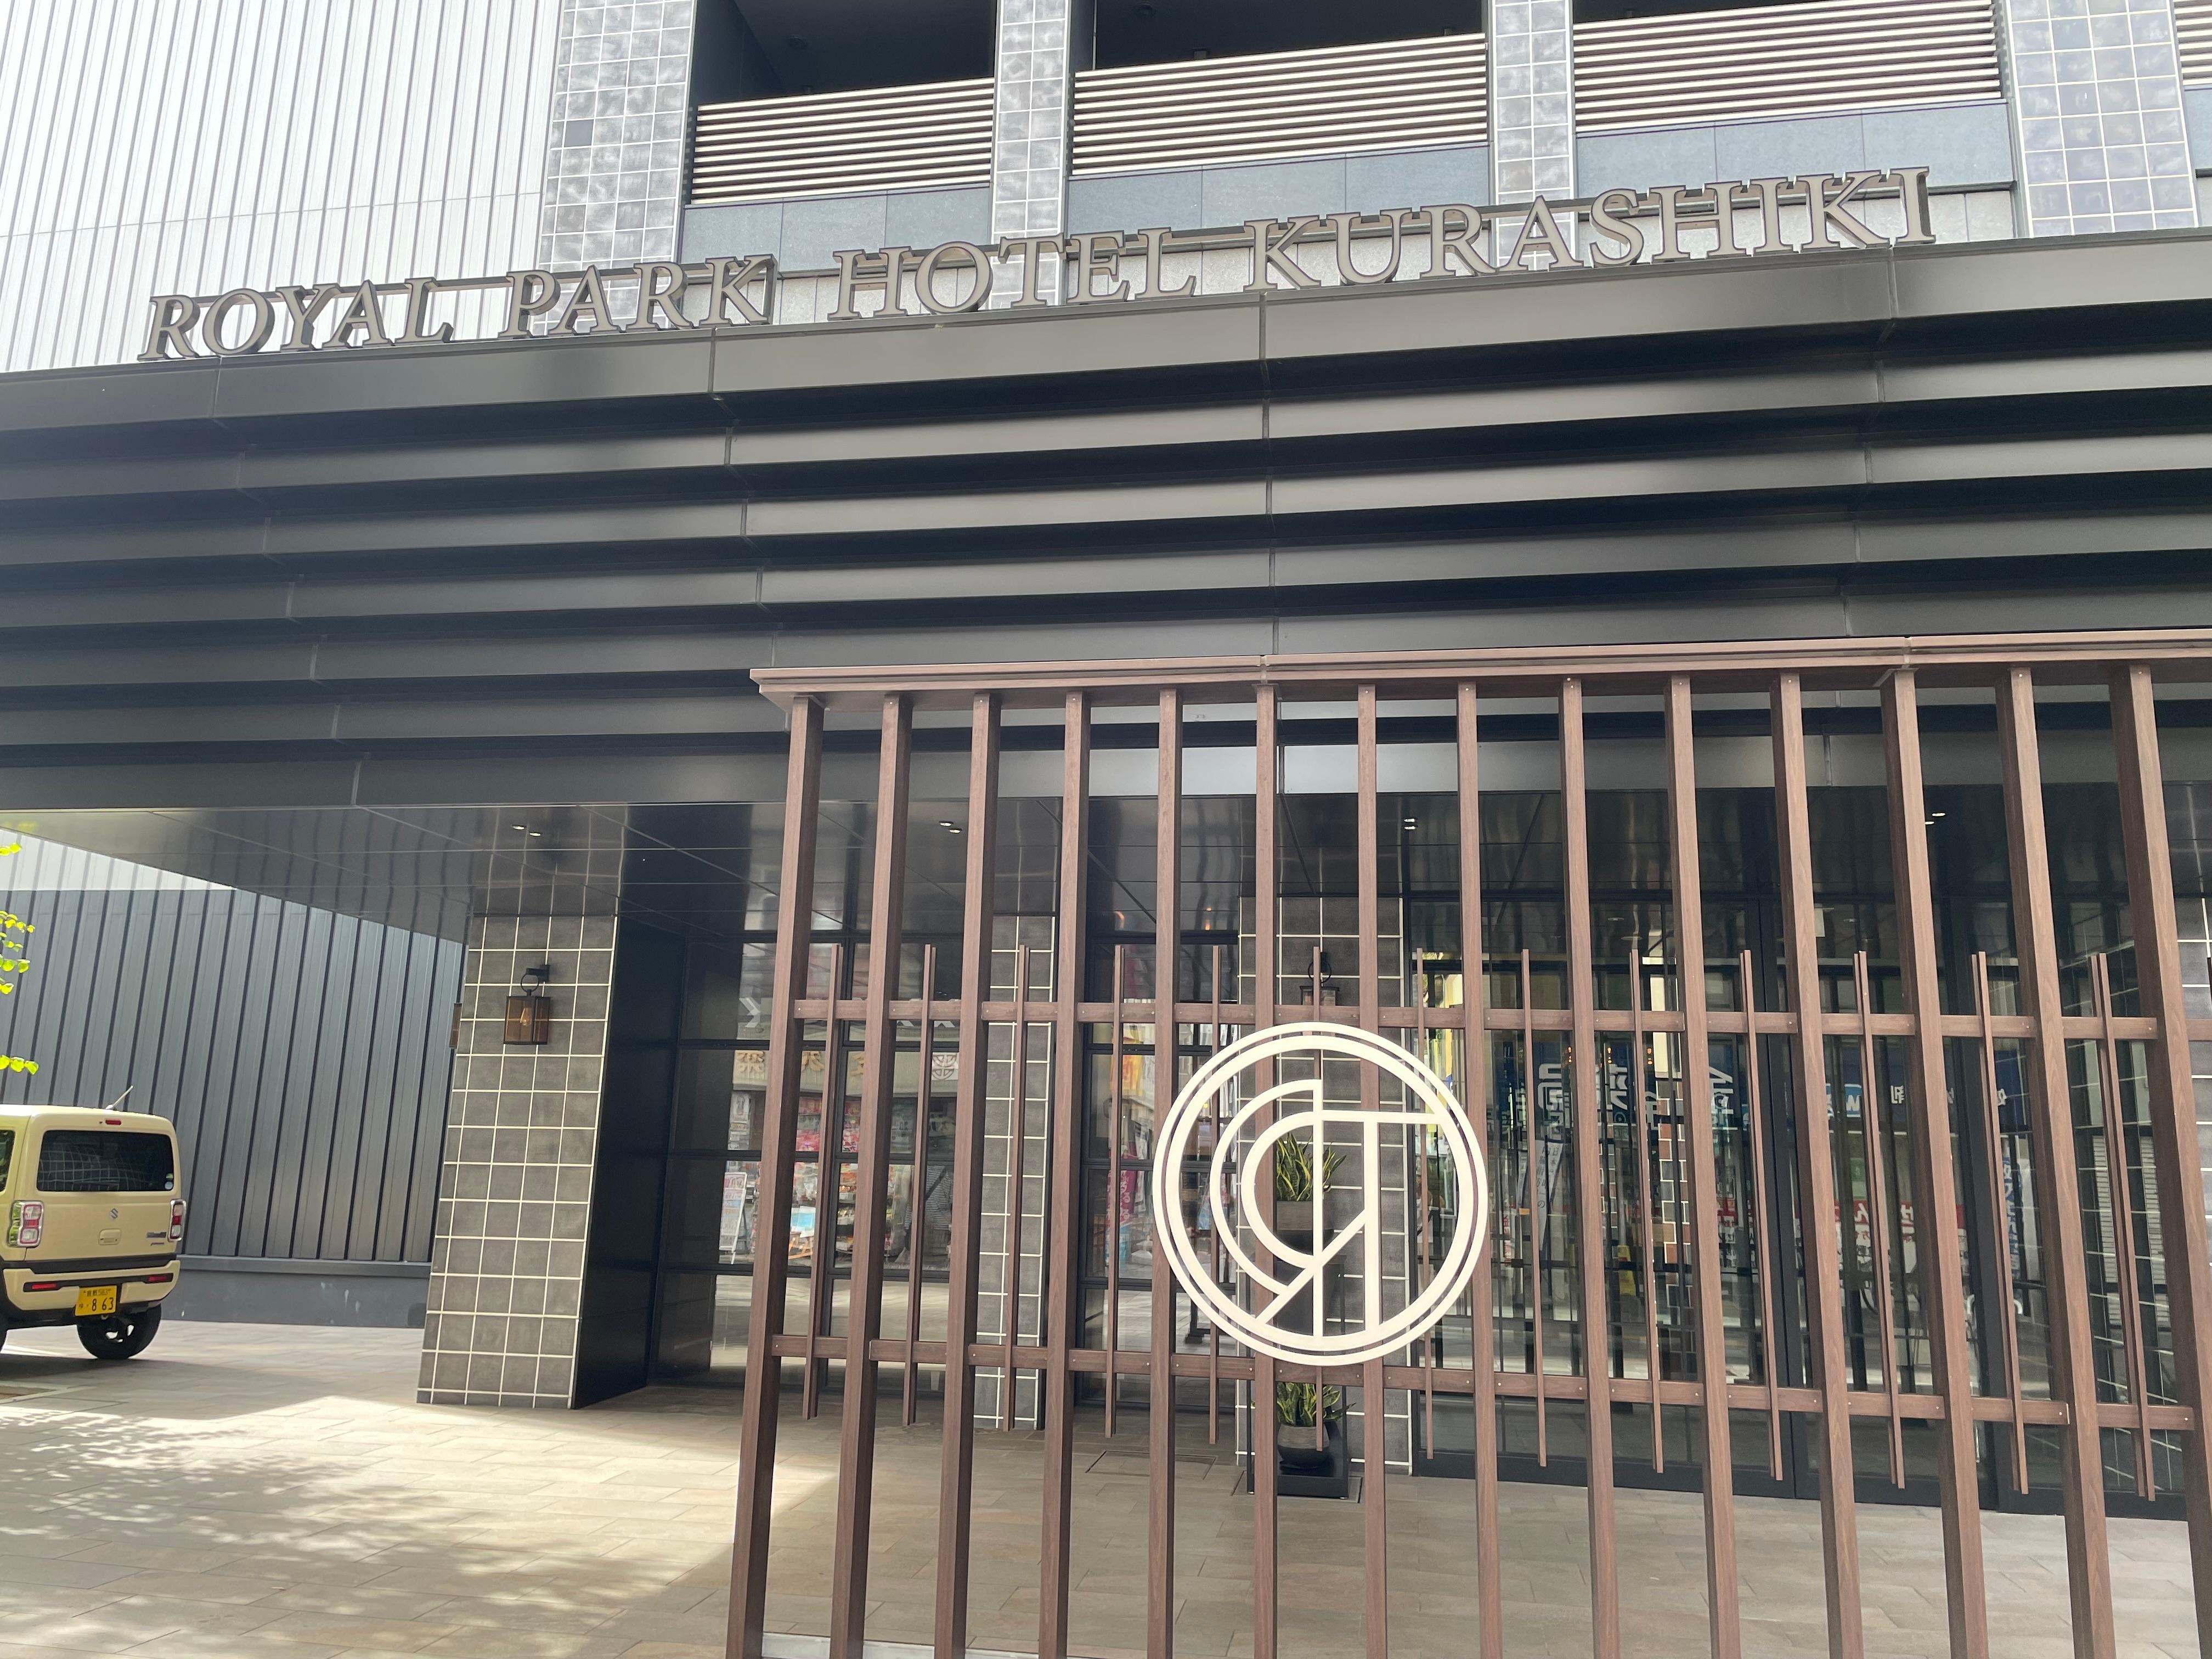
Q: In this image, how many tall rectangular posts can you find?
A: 14